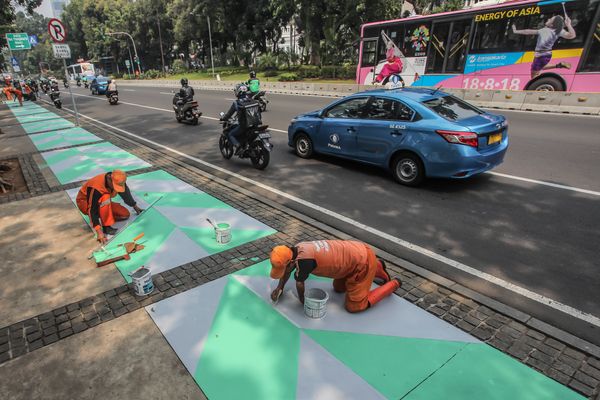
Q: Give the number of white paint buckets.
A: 3